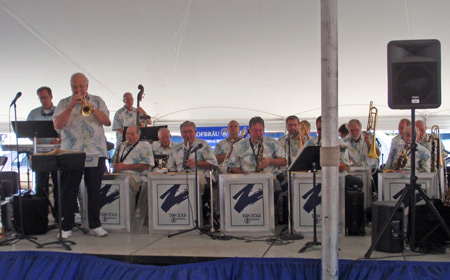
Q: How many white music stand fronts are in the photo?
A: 5